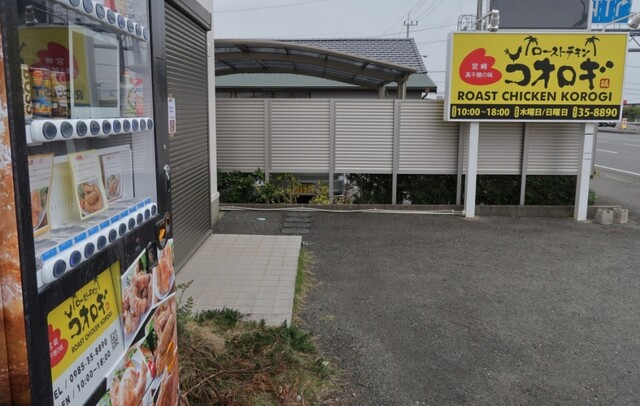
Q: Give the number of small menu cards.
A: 3